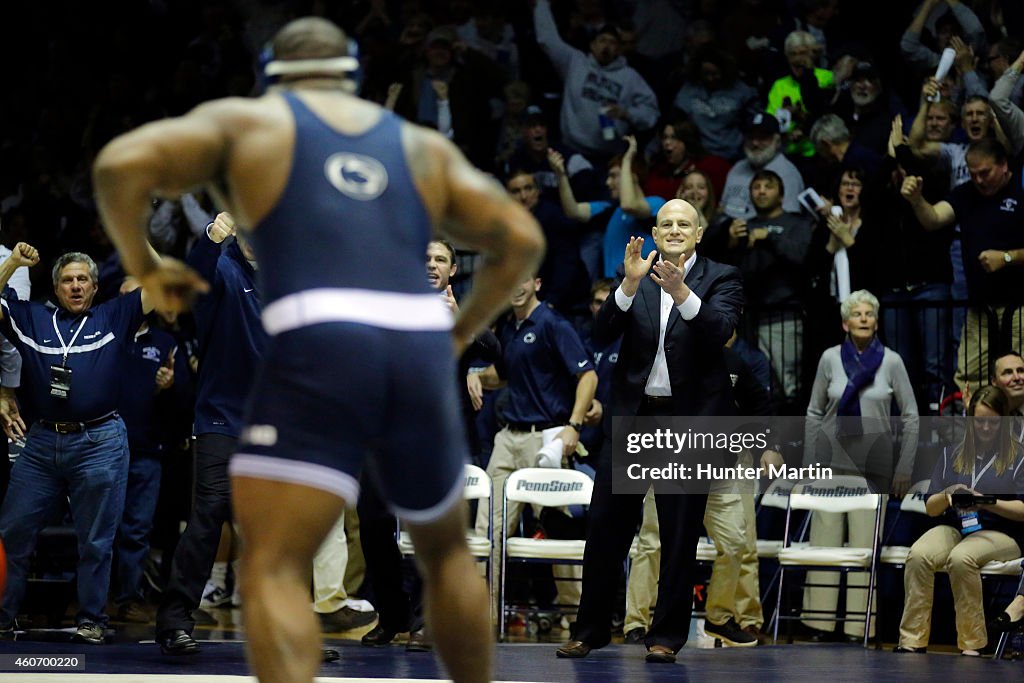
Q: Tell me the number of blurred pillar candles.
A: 0